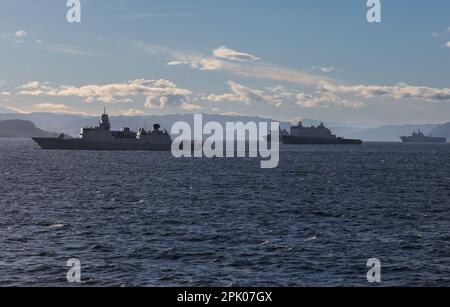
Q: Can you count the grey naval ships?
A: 3